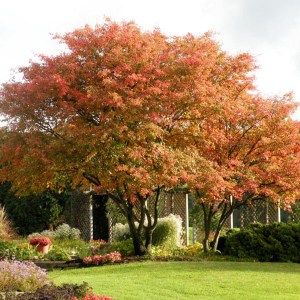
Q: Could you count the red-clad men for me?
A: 0